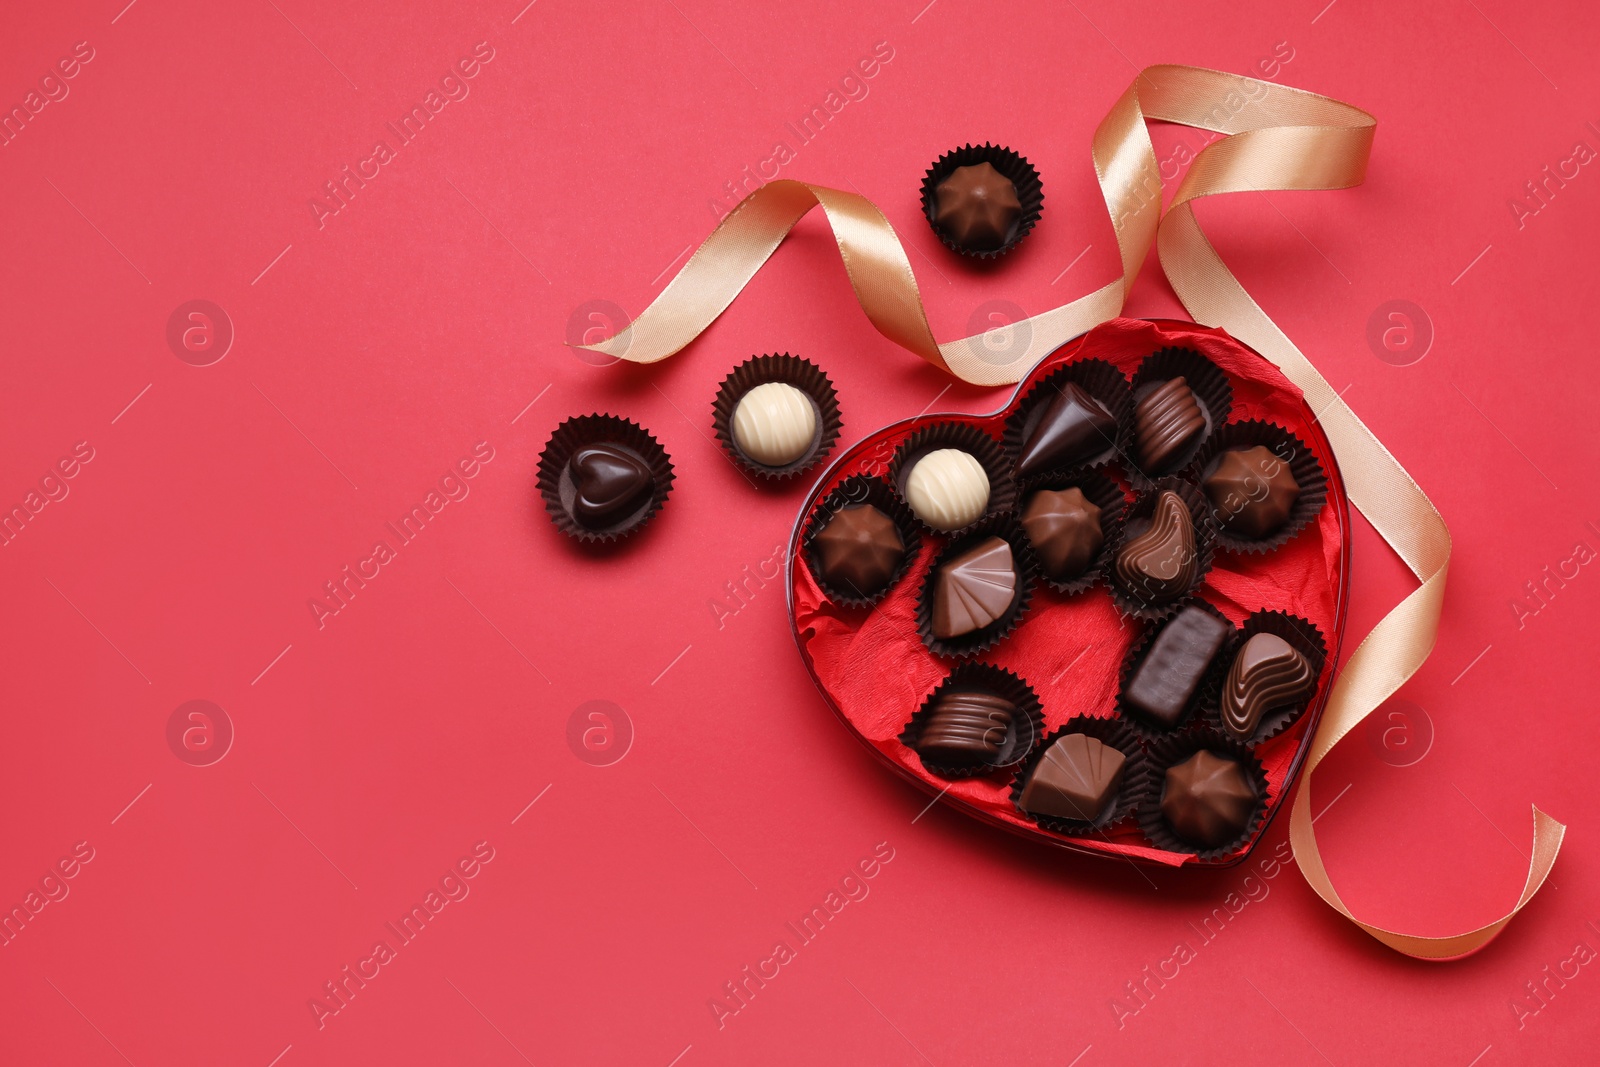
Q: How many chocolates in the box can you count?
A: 13